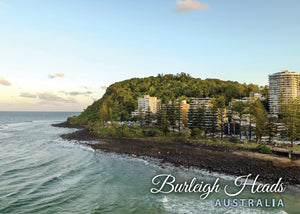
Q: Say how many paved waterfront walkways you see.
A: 1